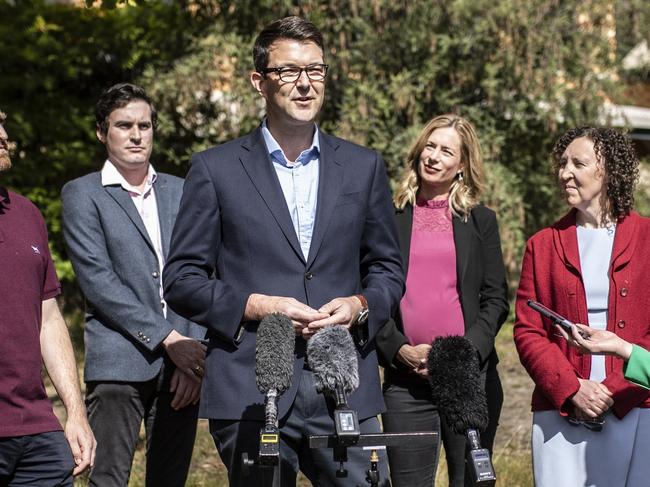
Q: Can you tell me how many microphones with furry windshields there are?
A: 3